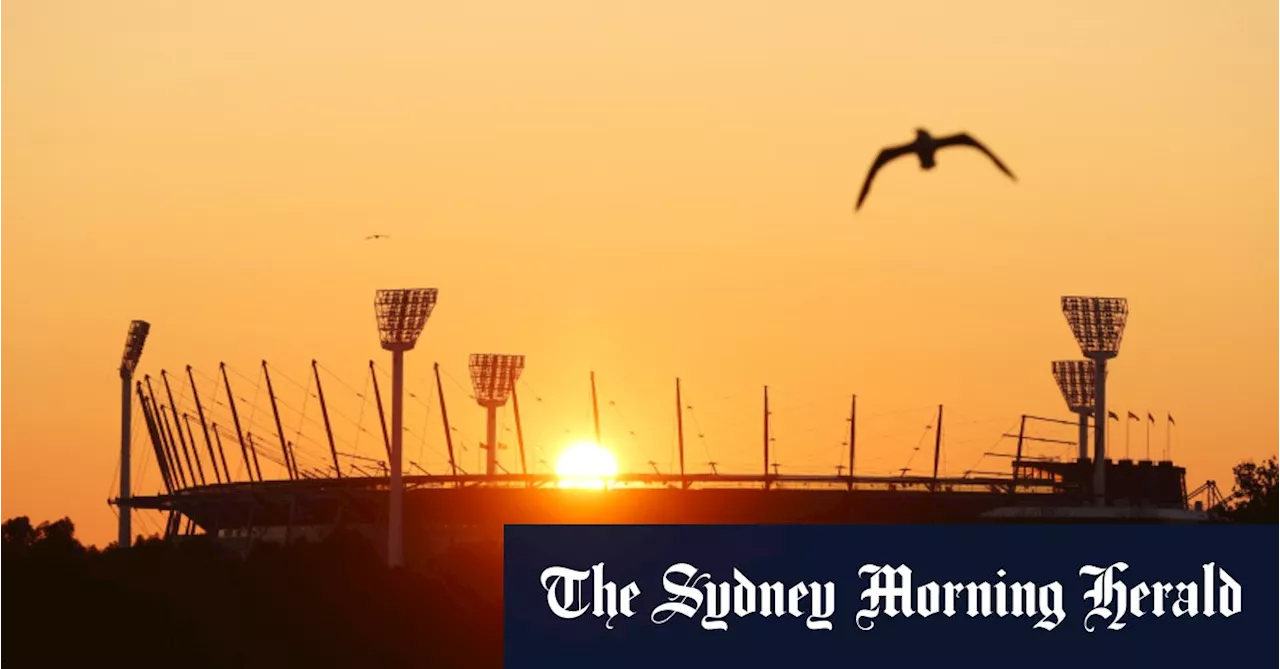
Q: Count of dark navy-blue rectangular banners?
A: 1